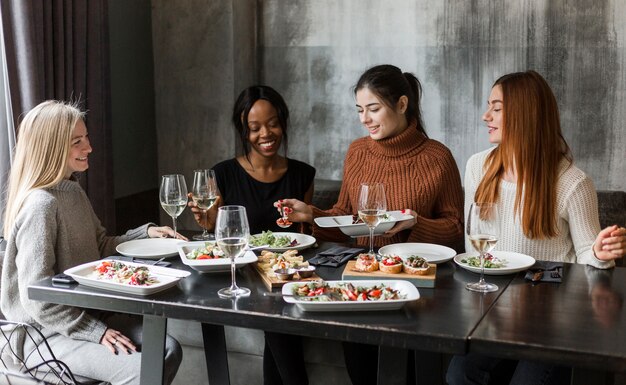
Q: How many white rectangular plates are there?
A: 4